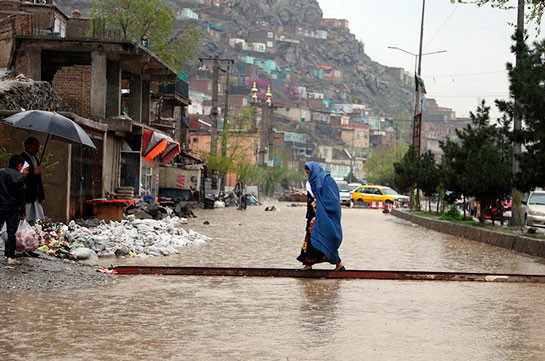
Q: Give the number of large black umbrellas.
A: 1